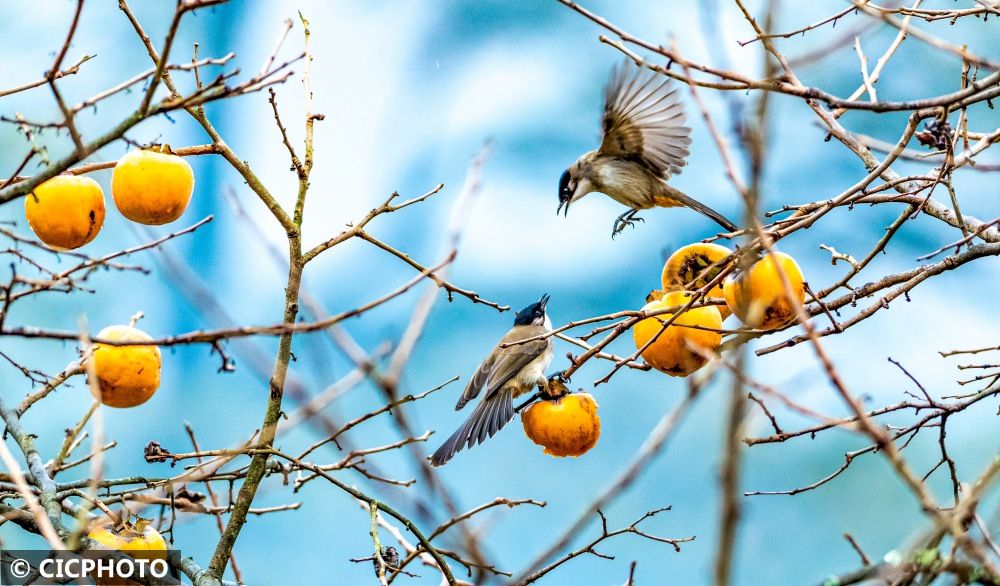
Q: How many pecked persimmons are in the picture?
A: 1